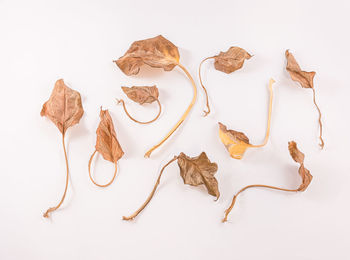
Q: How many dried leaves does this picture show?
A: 9